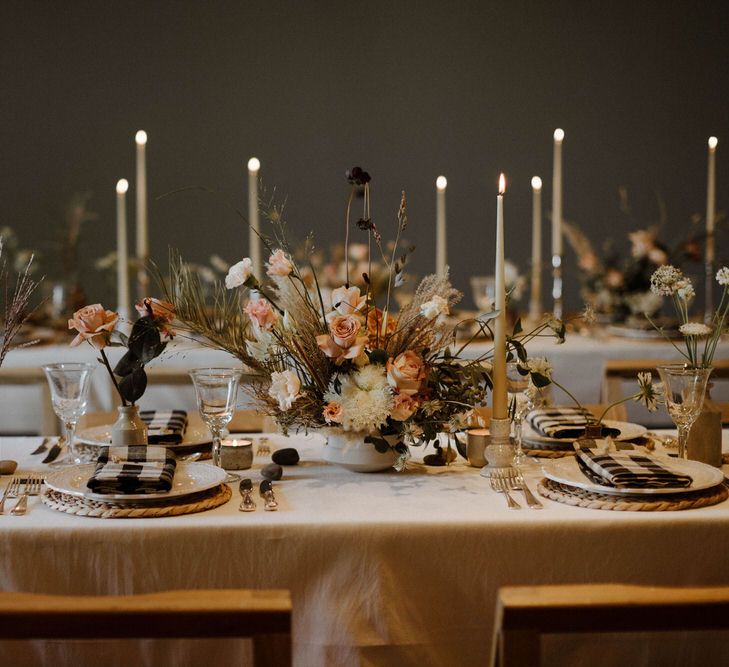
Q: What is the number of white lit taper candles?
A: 8